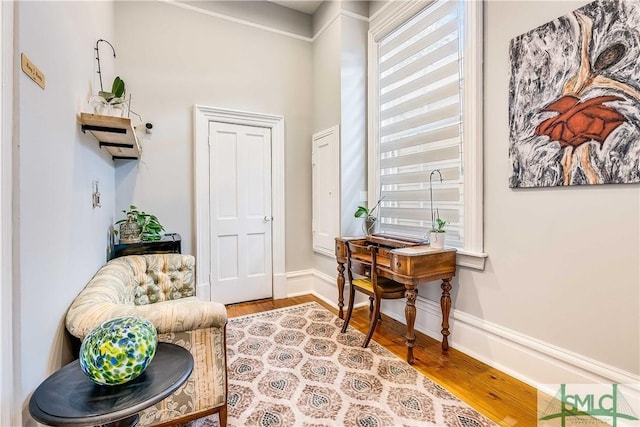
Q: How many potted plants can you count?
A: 4